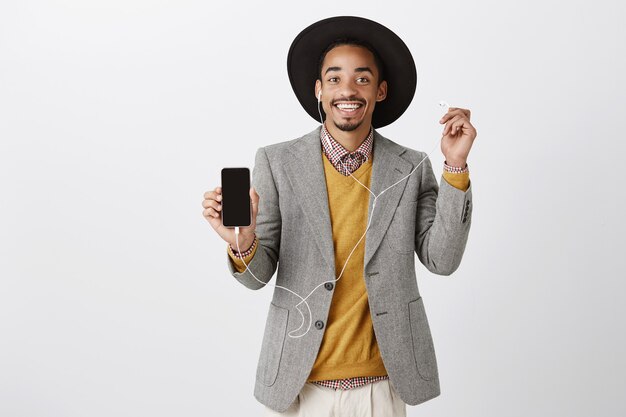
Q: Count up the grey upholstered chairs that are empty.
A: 0